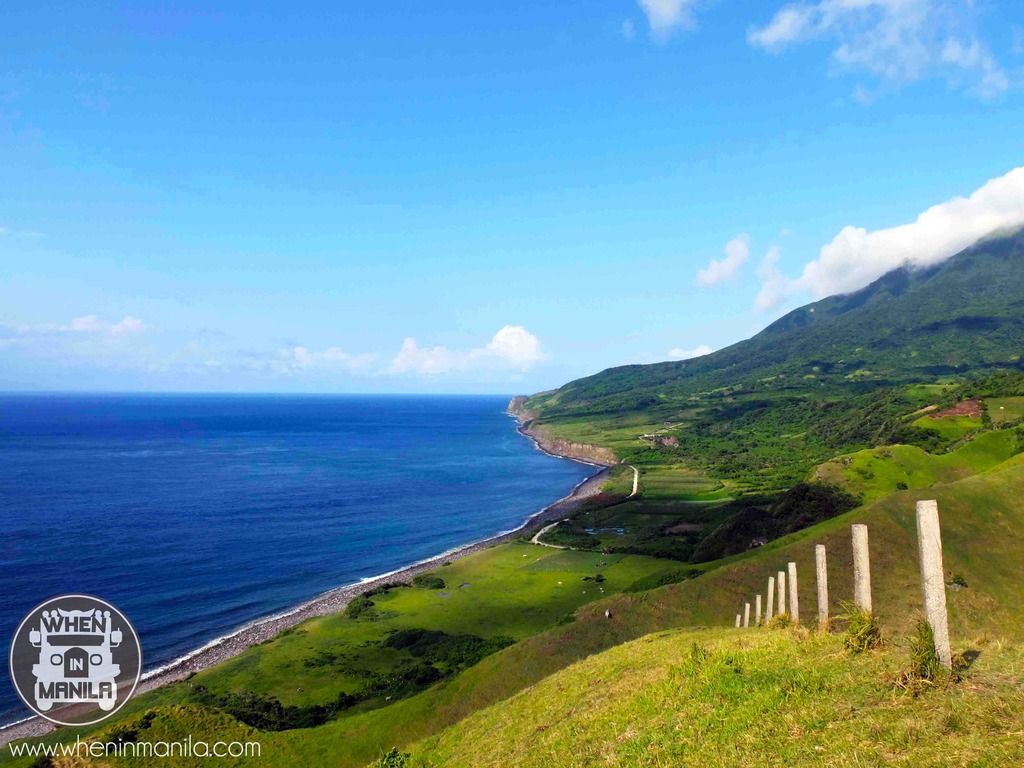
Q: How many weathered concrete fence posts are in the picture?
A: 9